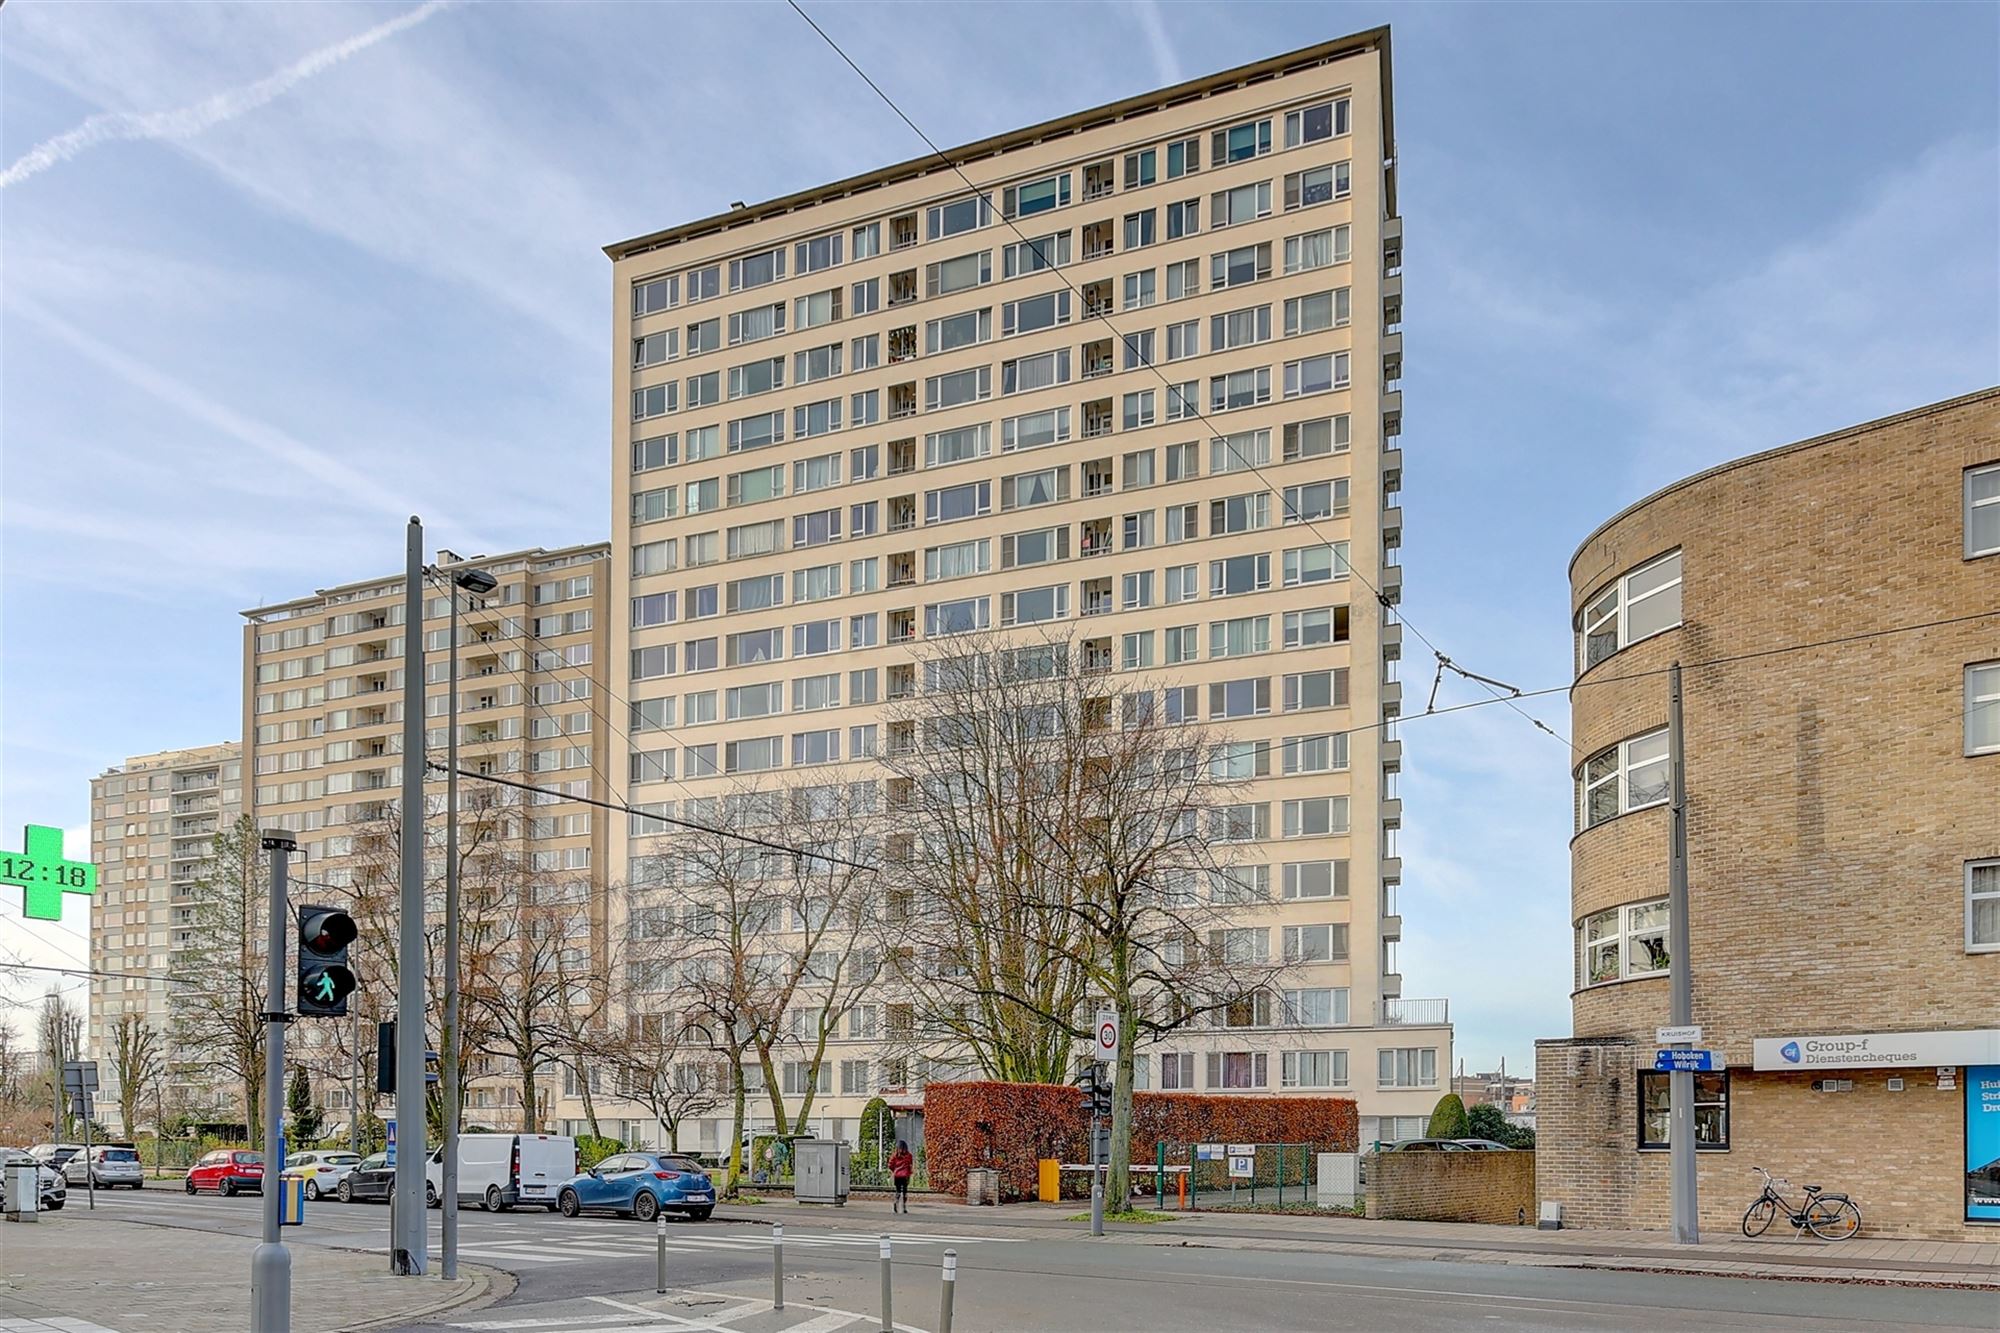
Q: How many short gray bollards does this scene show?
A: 4